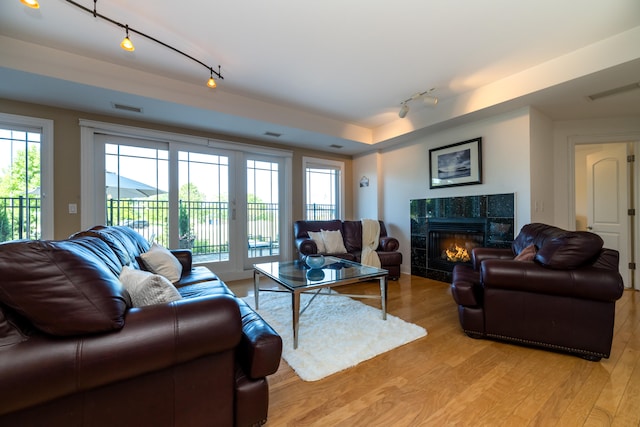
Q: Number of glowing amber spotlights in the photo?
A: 3